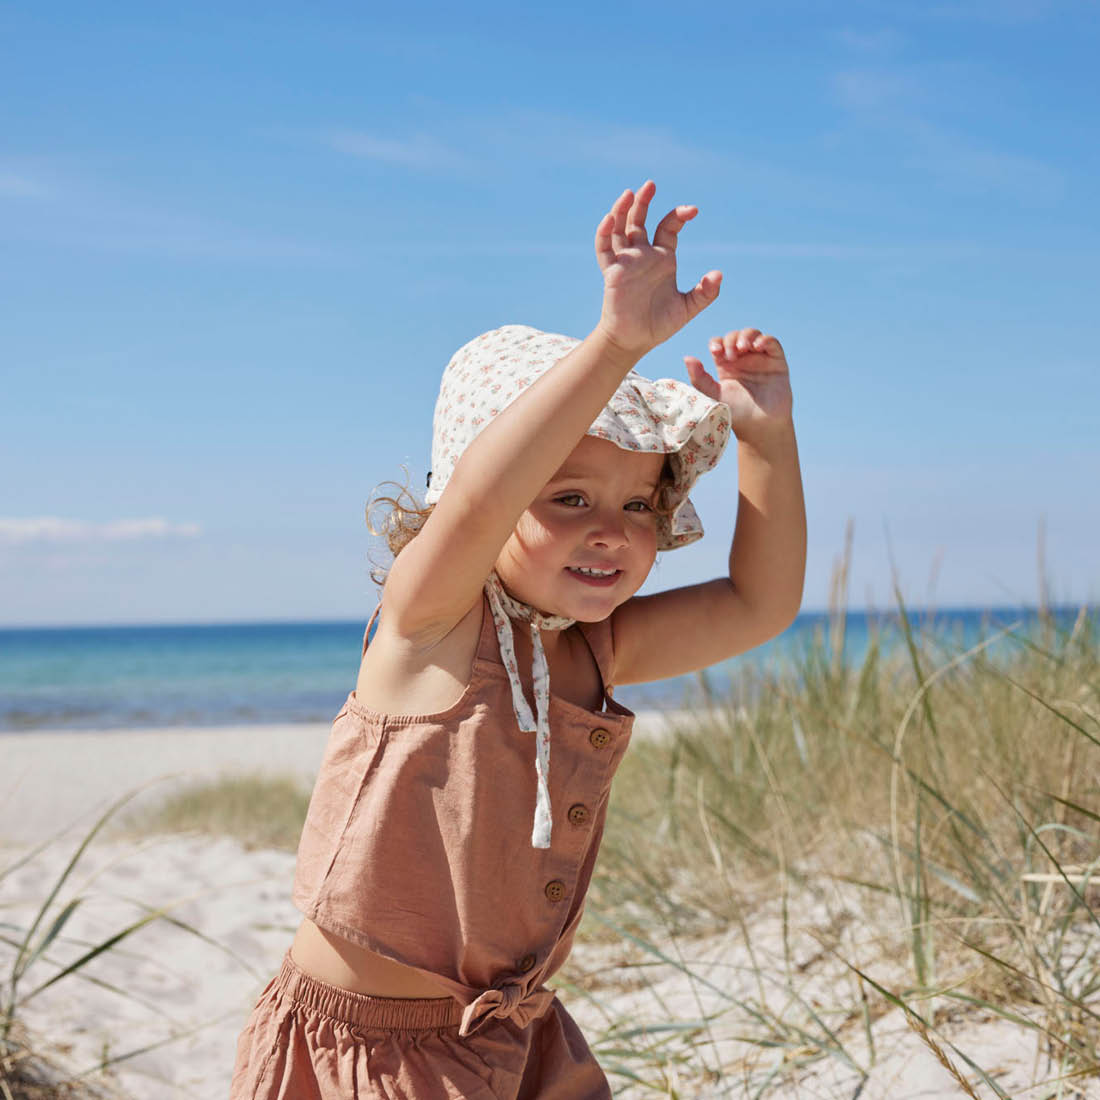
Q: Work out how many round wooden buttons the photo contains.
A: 4